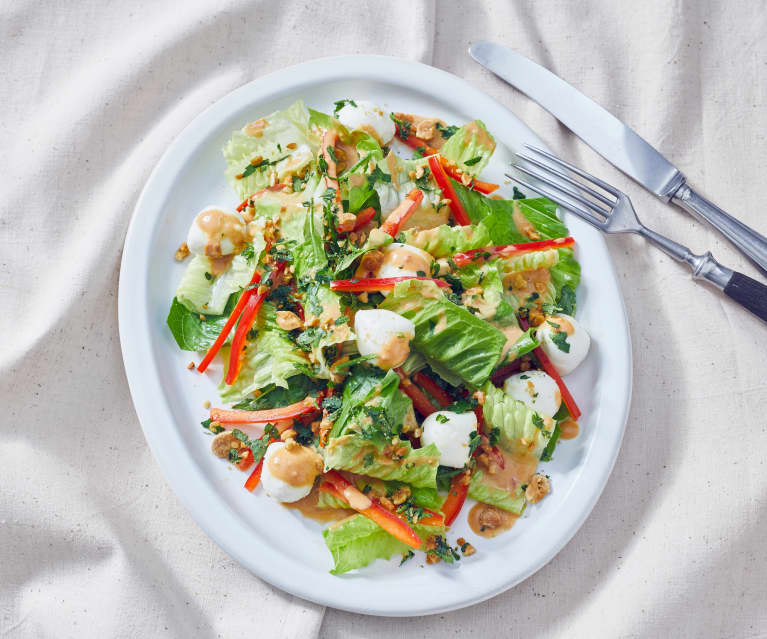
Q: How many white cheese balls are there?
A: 8